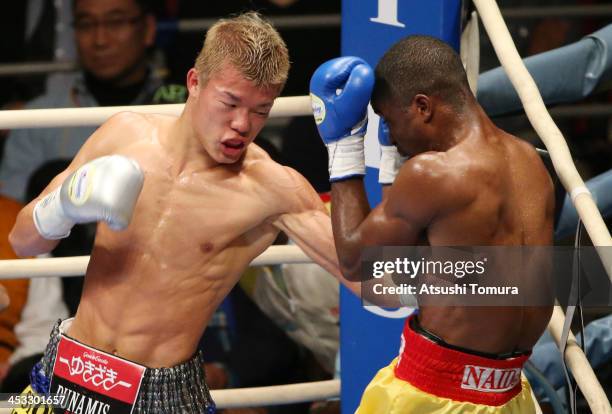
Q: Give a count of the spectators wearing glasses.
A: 1